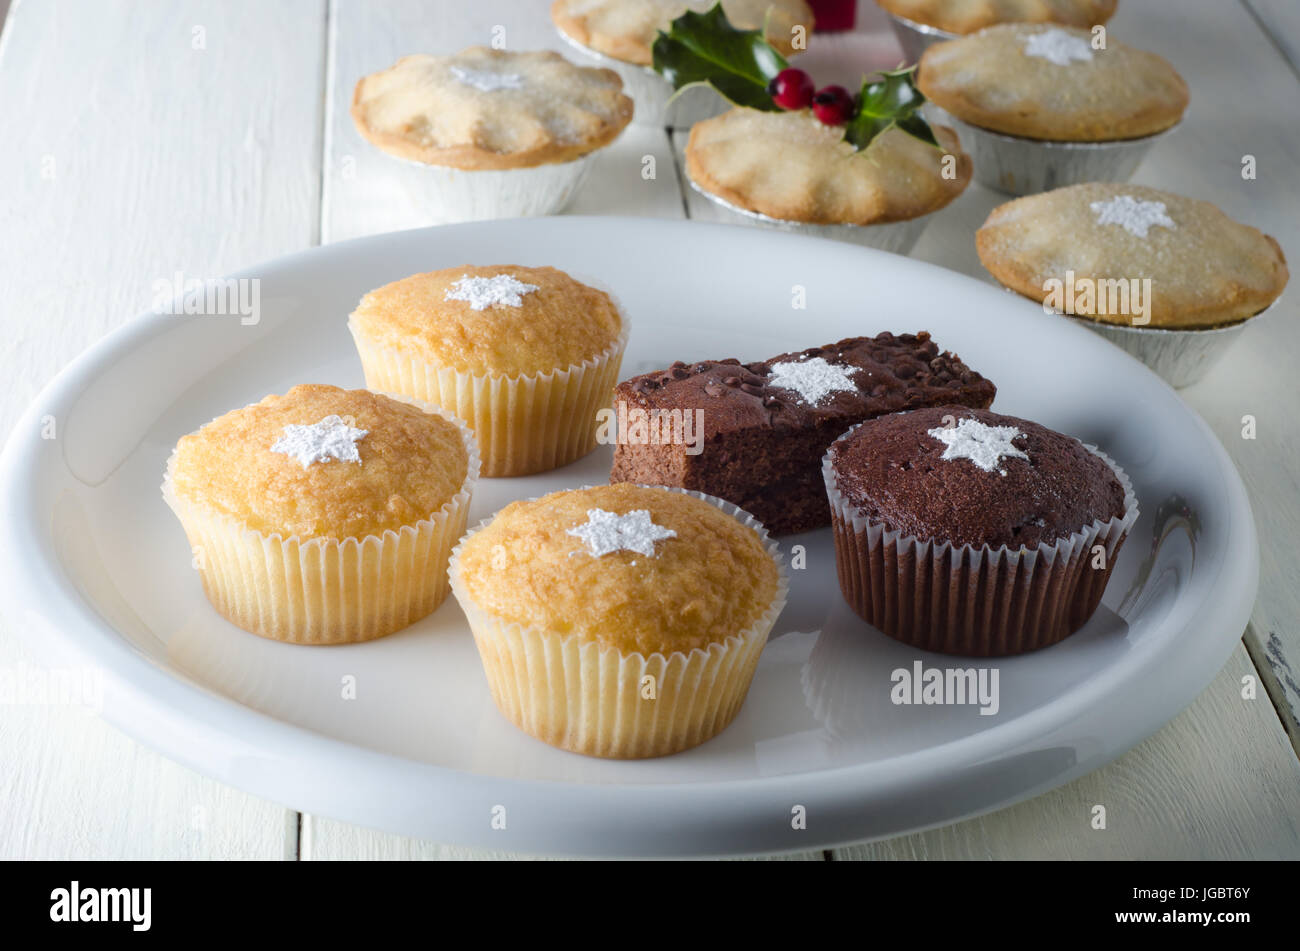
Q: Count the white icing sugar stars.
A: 8